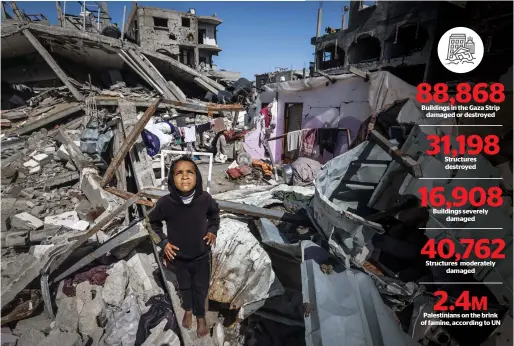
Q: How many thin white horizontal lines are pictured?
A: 4